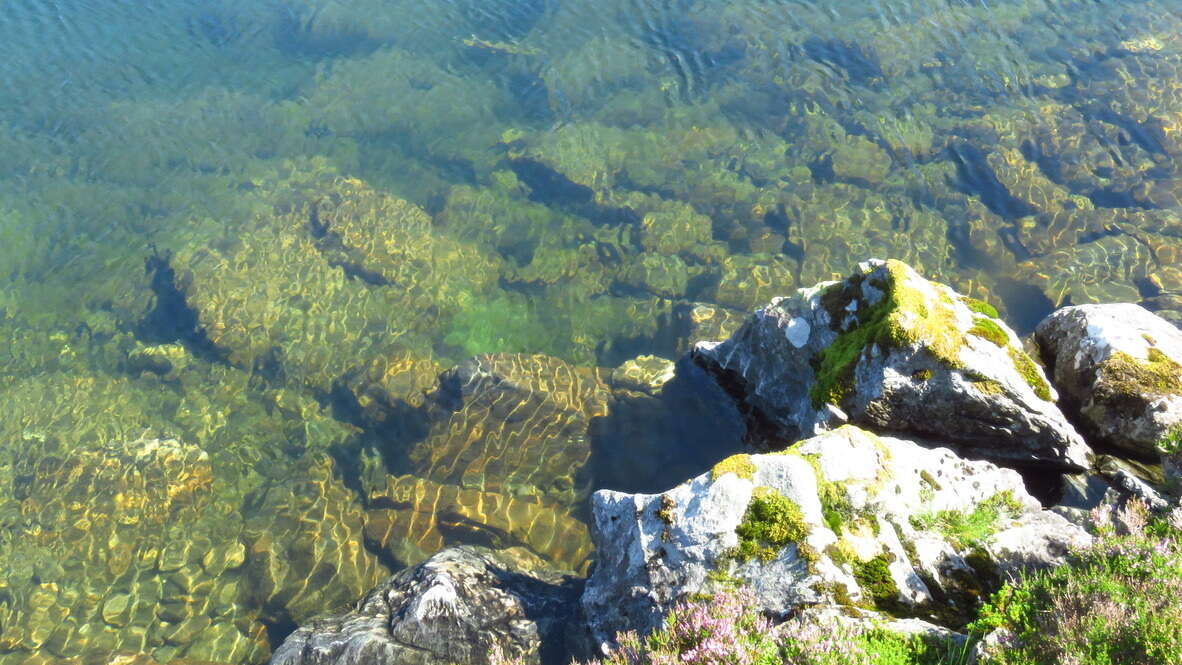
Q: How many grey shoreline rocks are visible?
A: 4